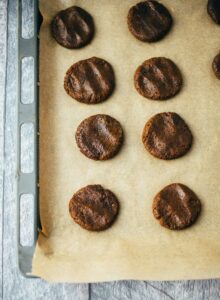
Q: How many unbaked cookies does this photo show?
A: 10